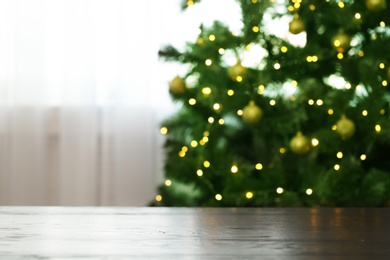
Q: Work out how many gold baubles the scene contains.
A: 8